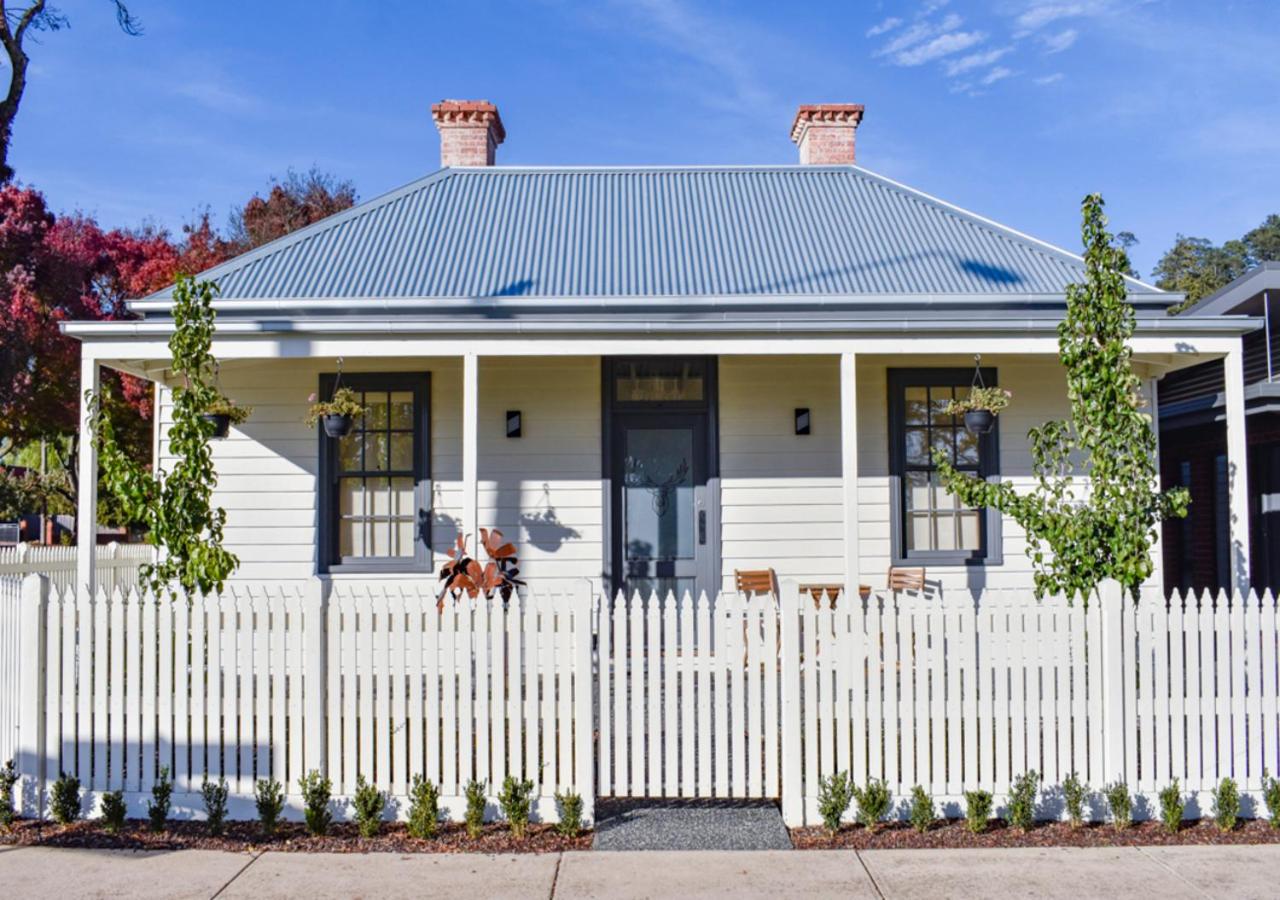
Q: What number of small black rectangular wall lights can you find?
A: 2